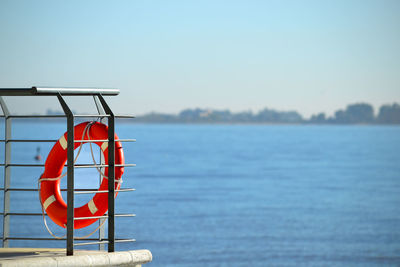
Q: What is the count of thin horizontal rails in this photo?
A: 6